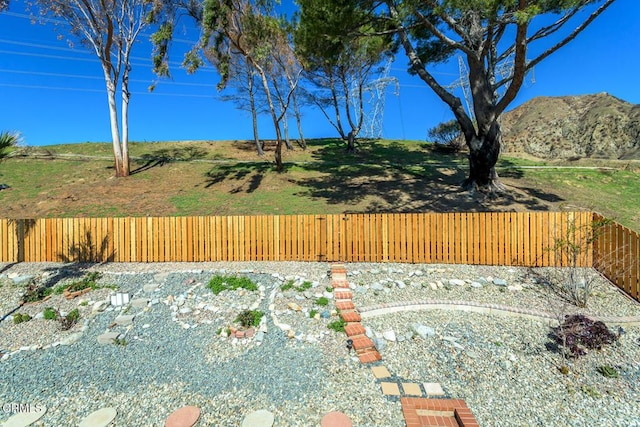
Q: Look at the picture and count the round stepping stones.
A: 5